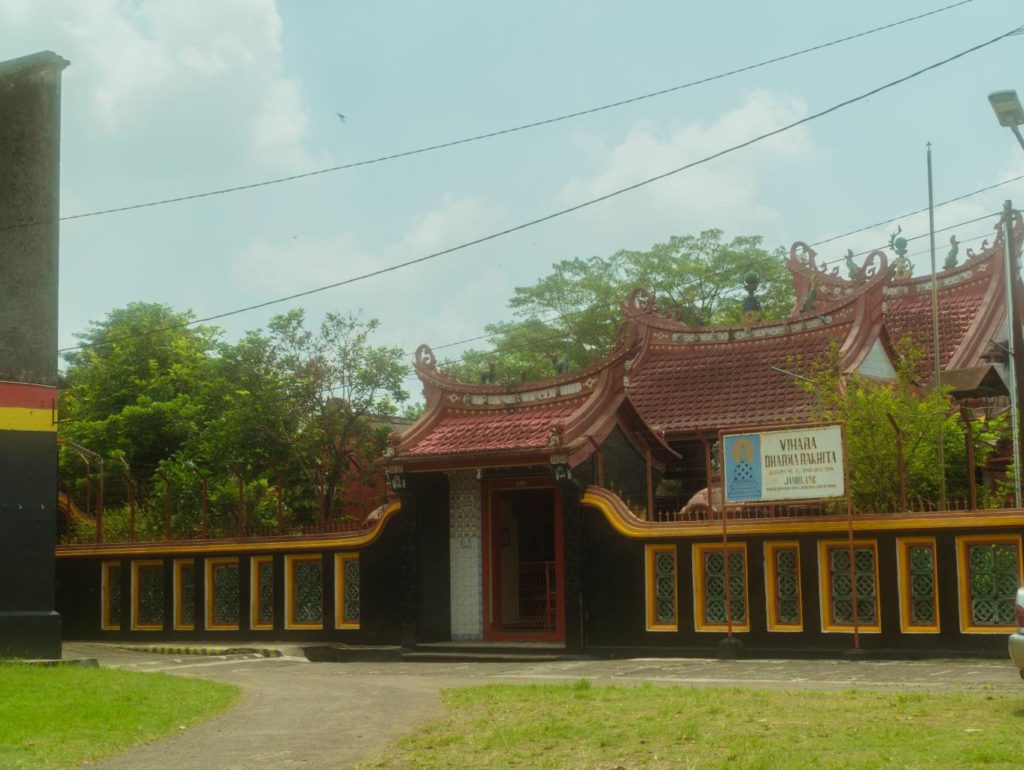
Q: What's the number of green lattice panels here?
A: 13